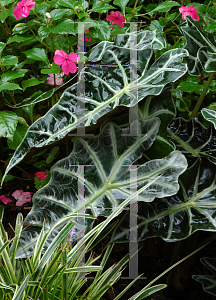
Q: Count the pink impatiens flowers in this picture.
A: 9